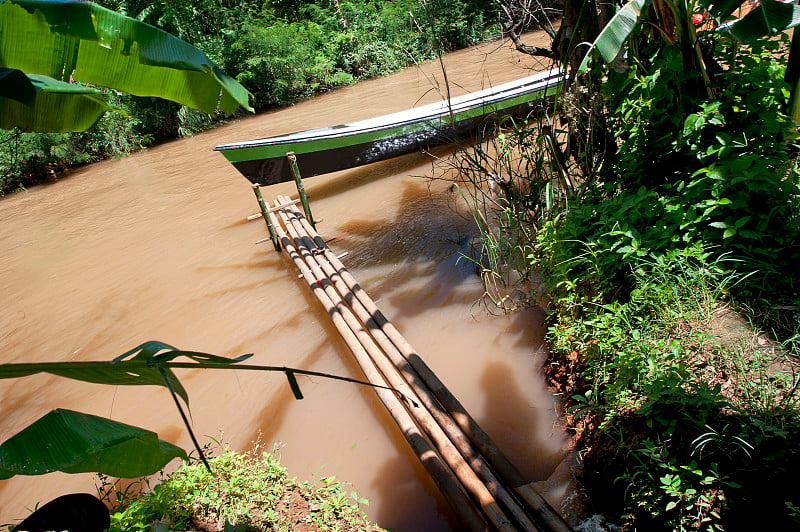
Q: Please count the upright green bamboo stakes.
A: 2